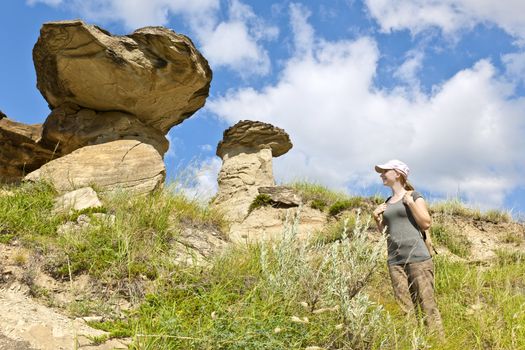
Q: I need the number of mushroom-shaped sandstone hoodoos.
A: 2